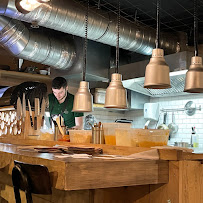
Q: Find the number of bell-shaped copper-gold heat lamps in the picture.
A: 4